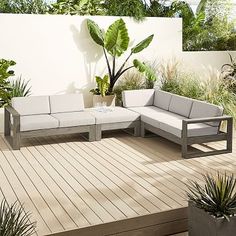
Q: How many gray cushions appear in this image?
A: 11